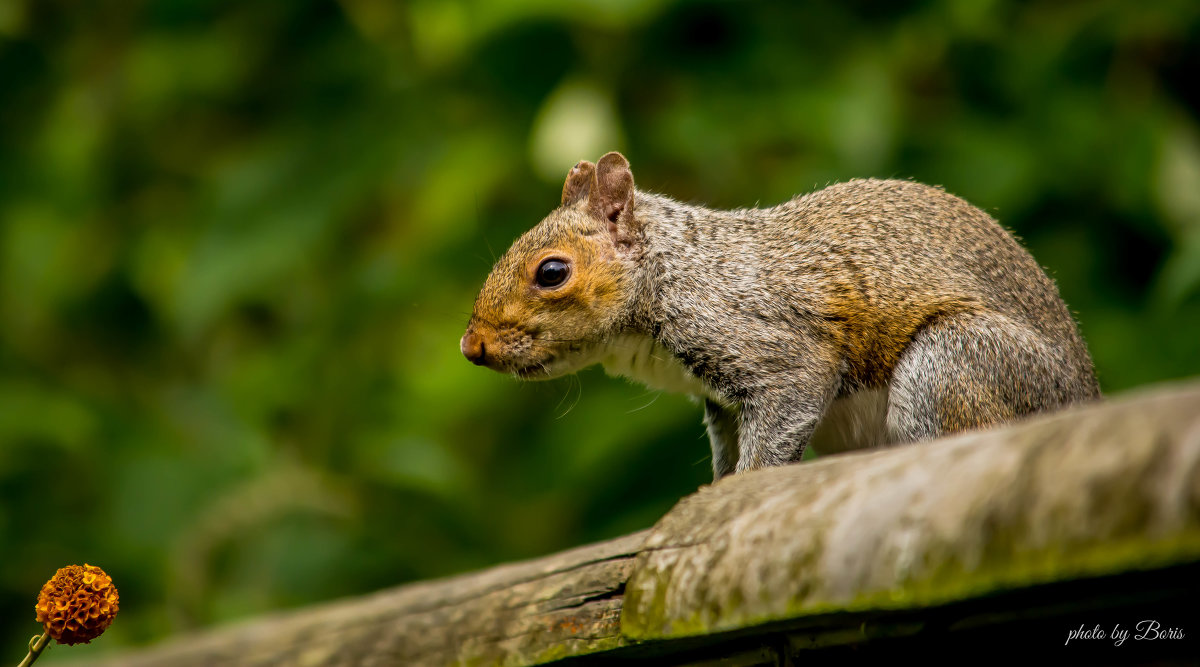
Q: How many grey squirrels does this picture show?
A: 1